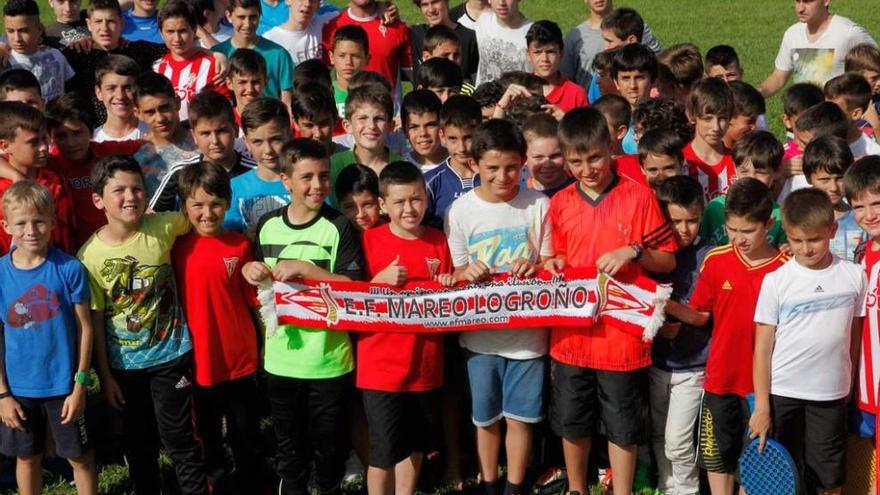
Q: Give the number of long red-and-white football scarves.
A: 1